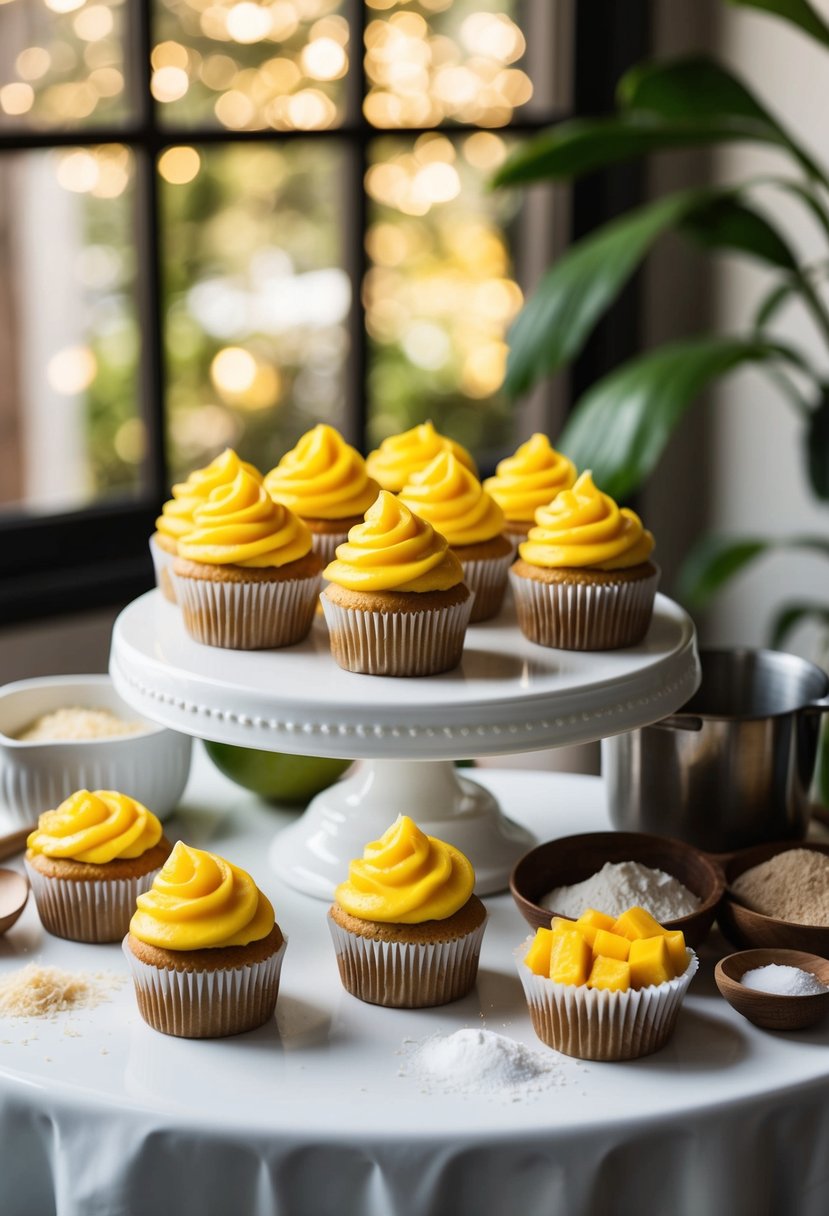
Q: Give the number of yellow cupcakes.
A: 11